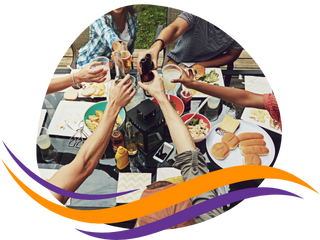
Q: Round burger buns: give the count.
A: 3